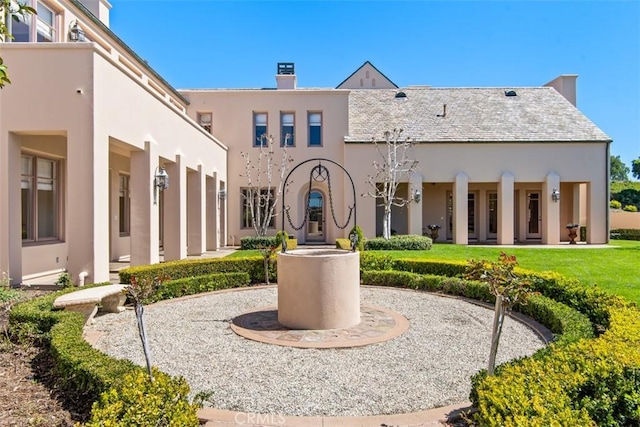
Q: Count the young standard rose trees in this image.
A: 3